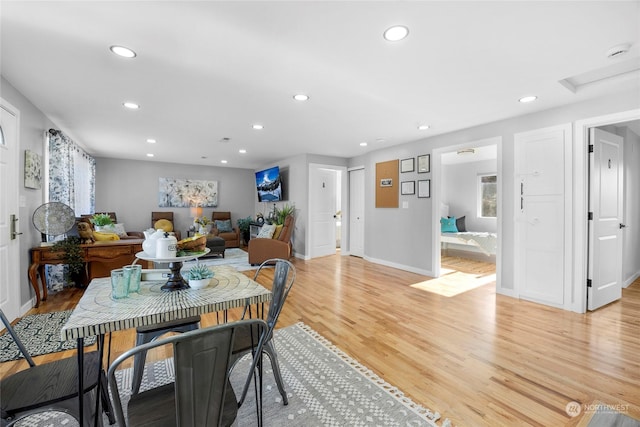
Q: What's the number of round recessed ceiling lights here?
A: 12